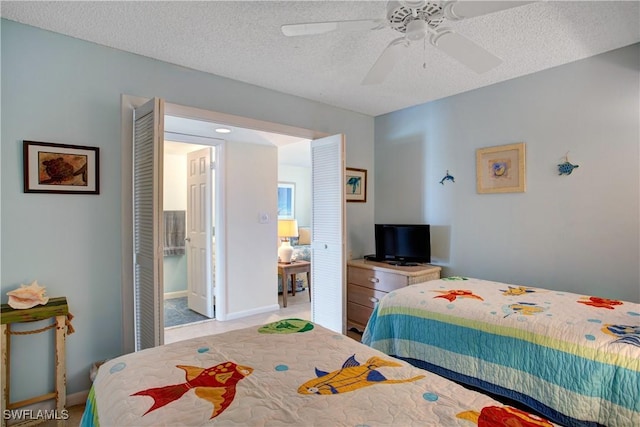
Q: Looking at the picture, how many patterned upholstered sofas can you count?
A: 1